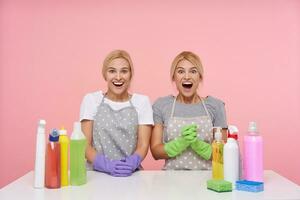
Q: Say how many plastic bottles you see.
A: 7